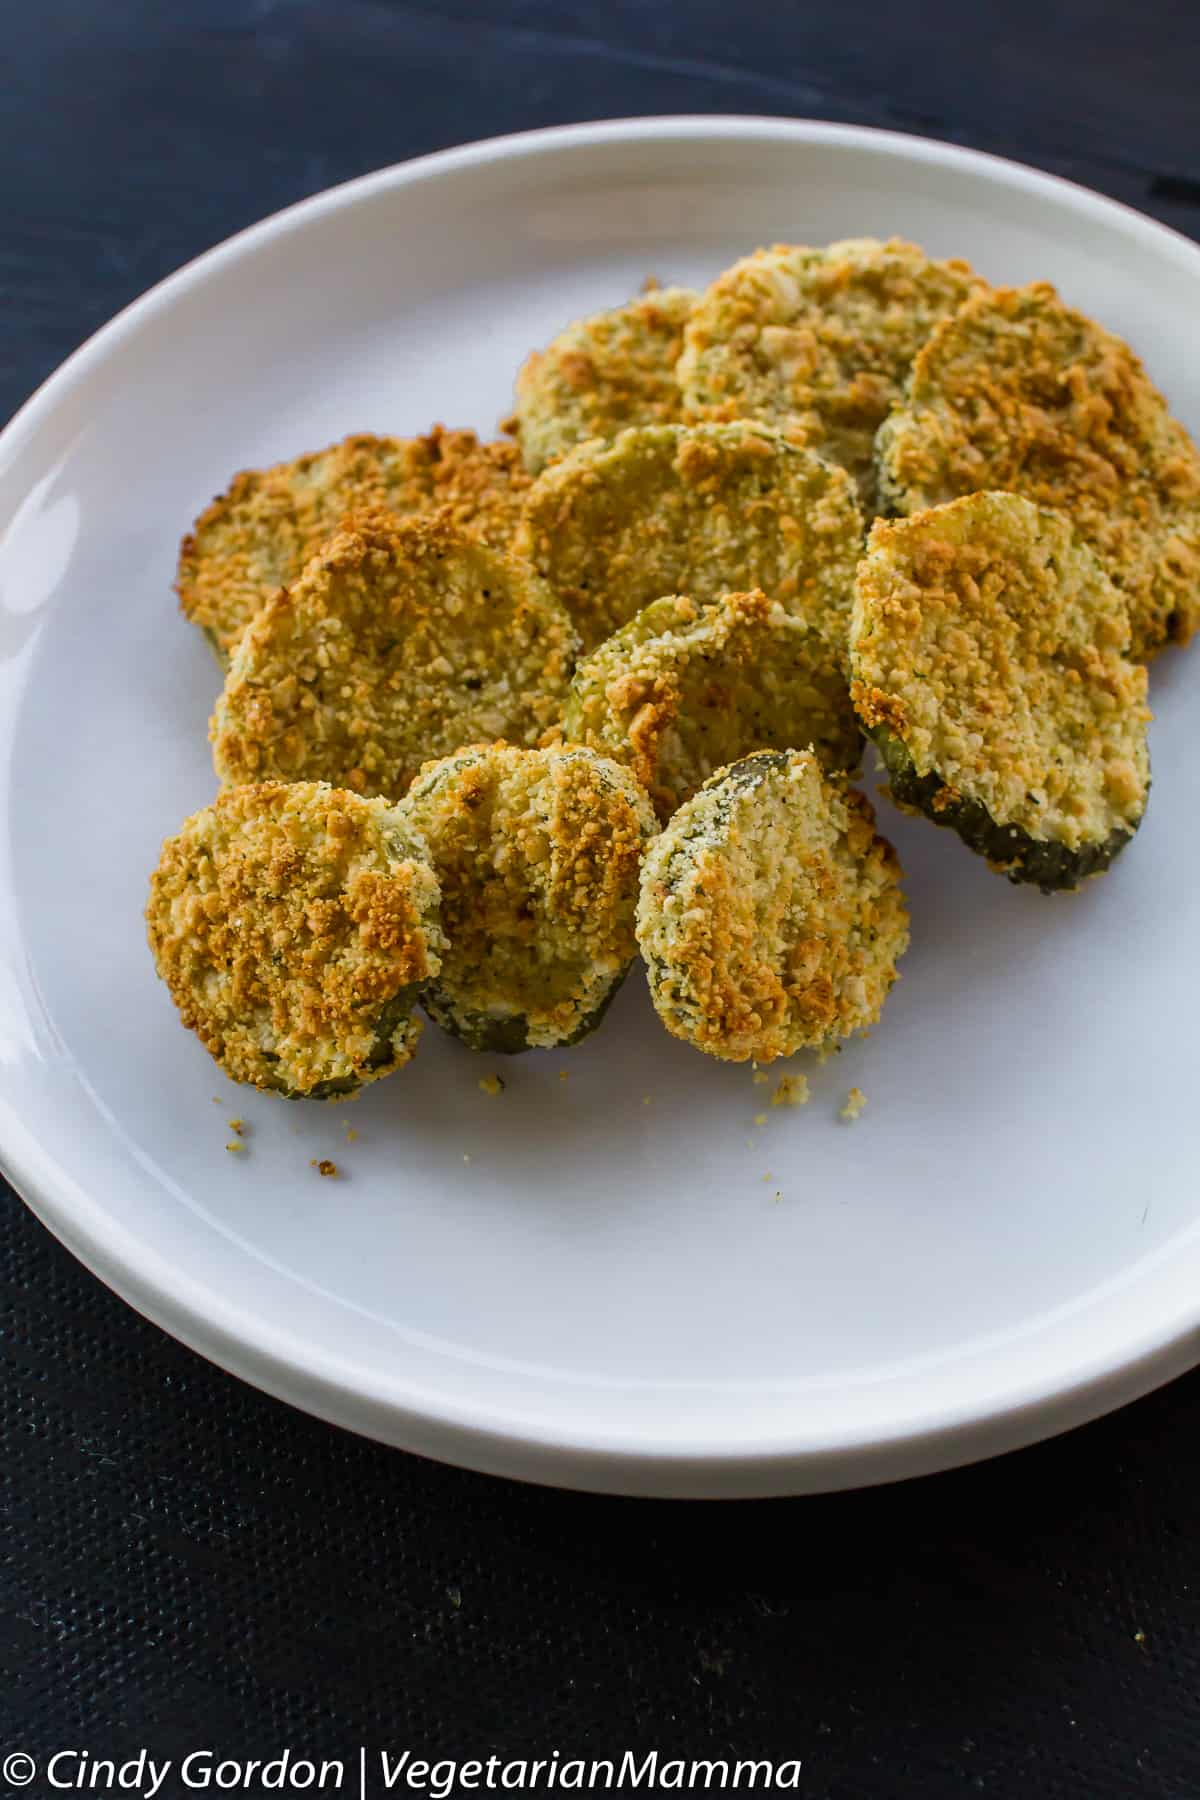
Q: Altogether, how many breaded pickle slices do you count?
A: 11